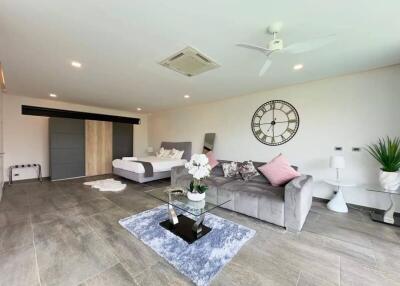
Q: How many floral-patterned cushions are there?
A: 2